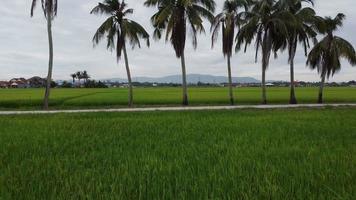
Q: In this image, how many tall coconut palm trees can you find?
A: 7